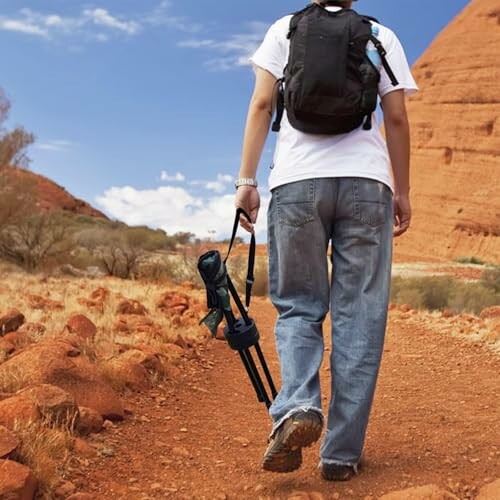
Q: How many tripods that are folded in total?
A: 1